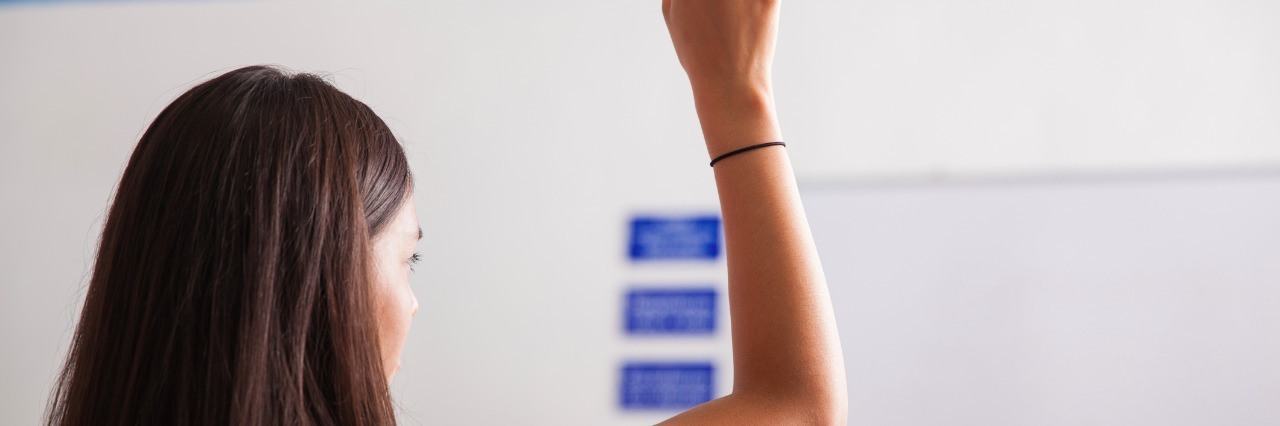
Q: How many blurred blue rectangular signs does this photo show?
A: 3